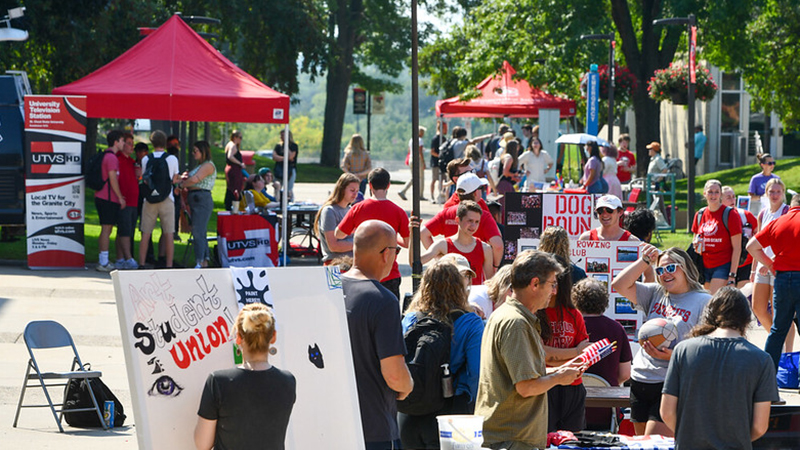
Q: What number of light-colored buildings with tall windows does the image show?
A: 1